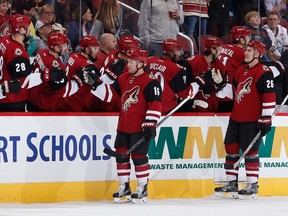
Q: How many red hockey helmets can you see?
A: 9